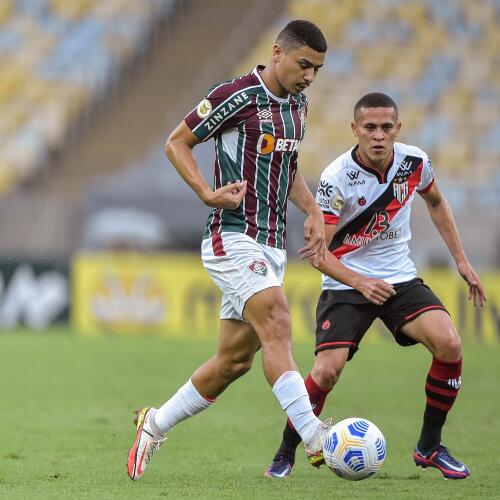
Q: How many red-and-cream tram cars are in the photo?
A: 0